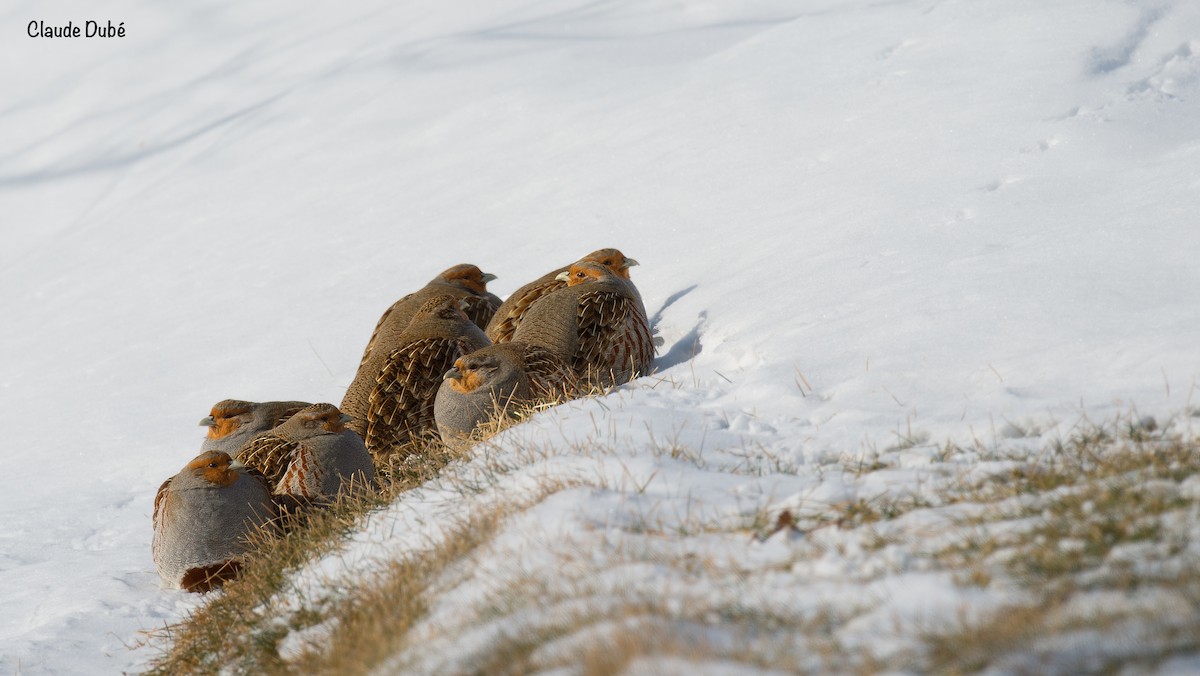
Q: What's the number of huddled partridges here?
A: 8